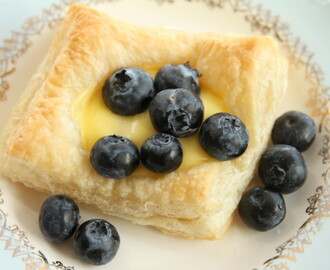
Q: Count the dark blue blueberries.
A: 11